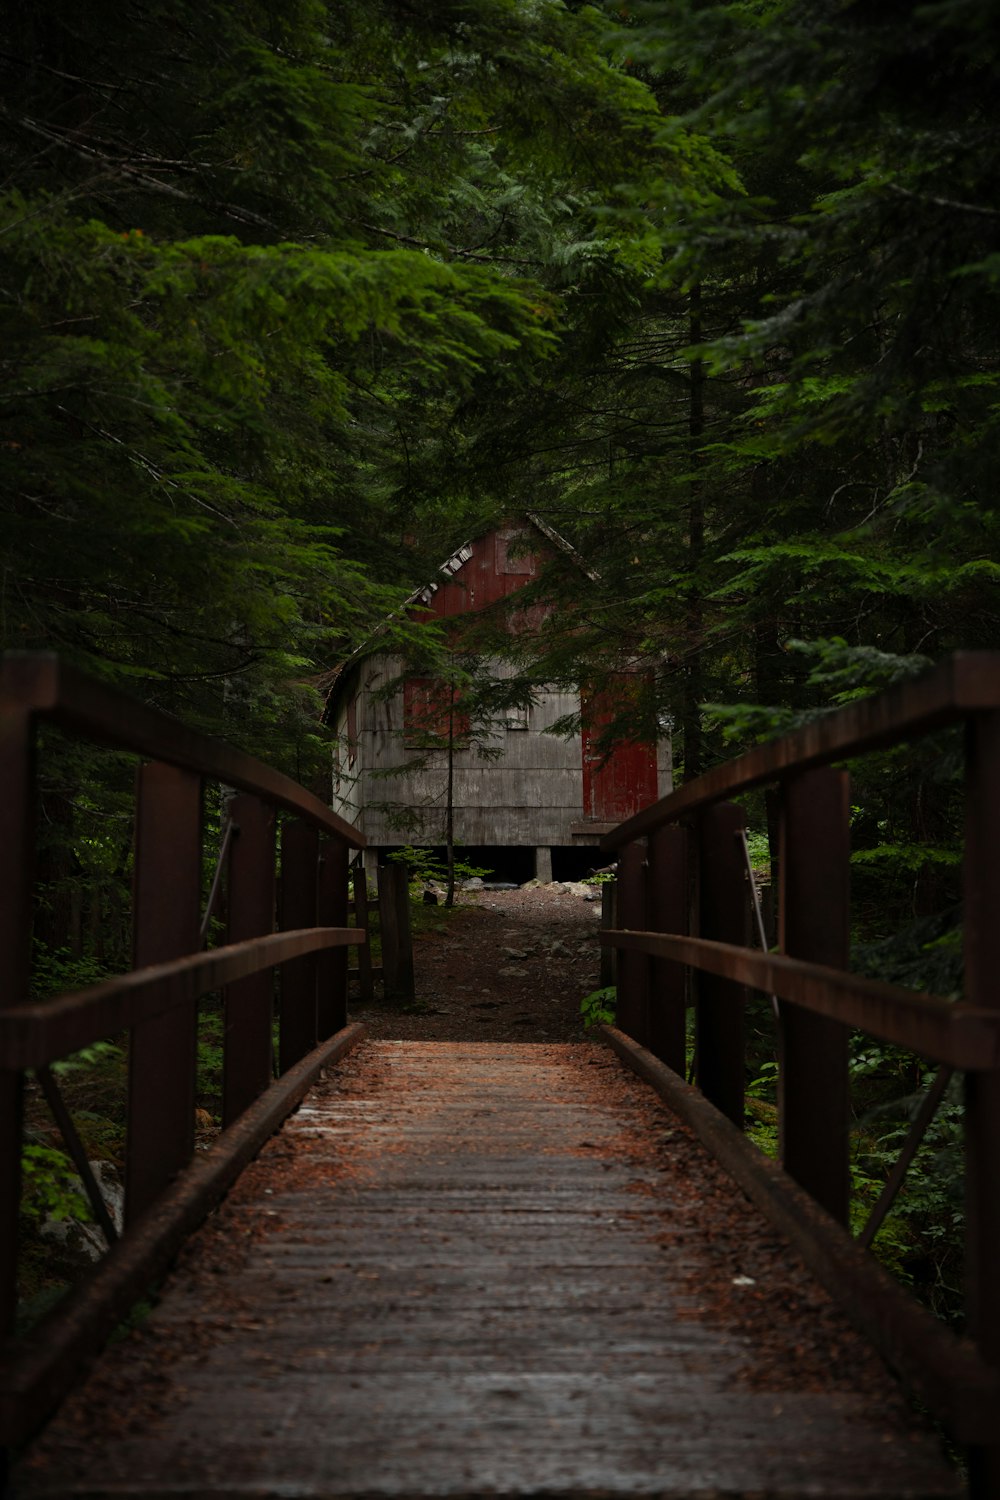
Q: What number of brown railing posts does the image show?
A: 10